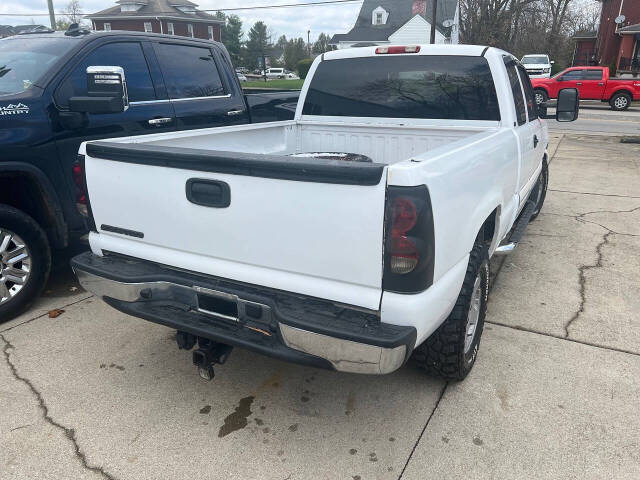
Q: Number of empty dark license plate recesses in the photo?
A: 1